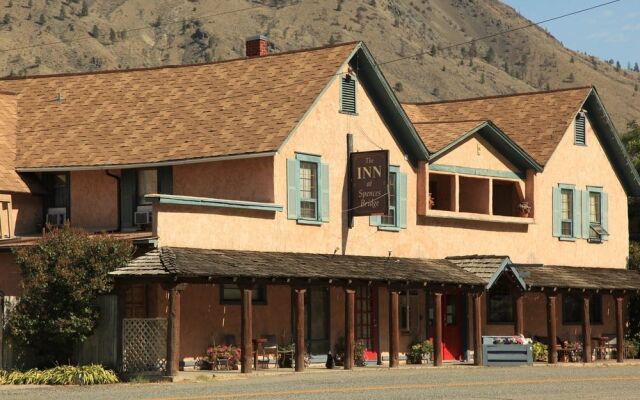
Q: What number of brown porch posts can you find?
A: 11